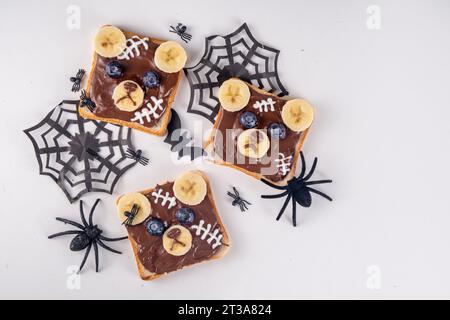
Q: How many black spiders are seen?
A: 8